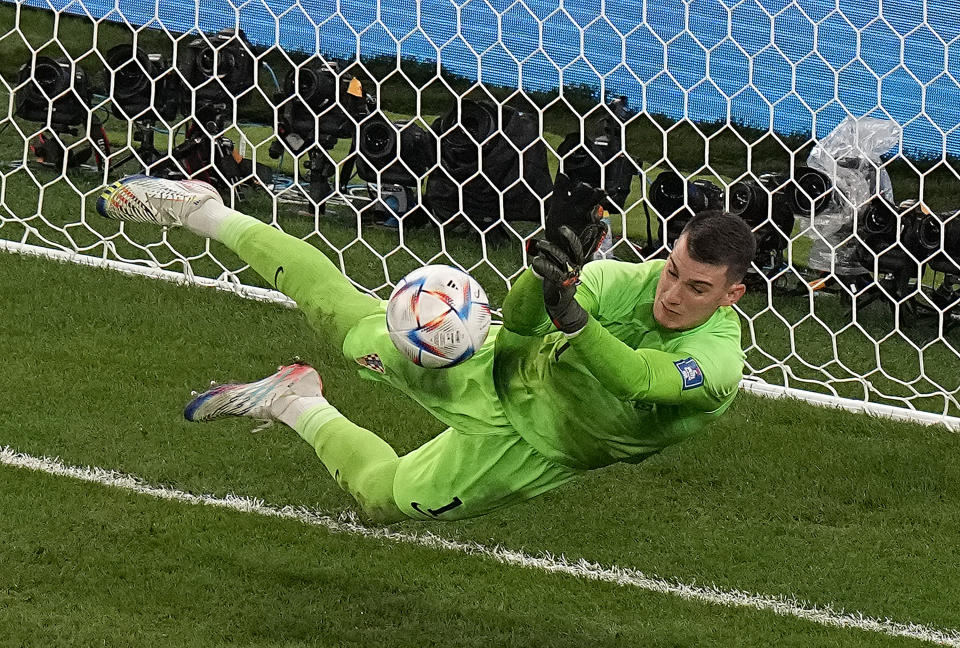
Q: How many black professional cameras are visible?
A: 12